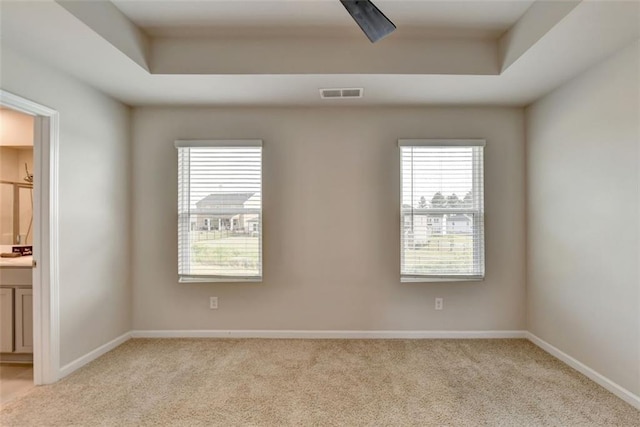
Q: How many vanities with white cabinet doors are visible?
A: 1